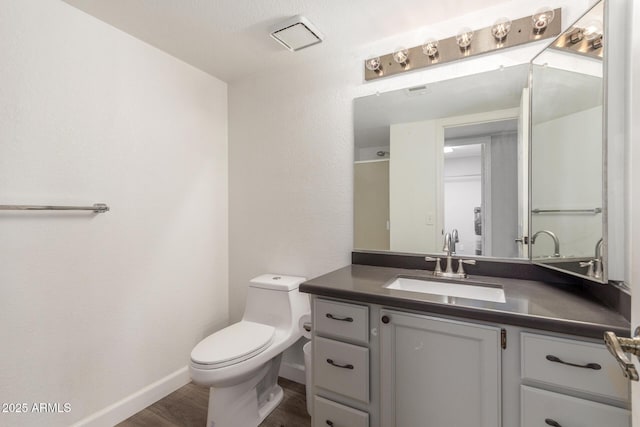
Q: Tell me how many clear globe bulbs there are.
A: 6